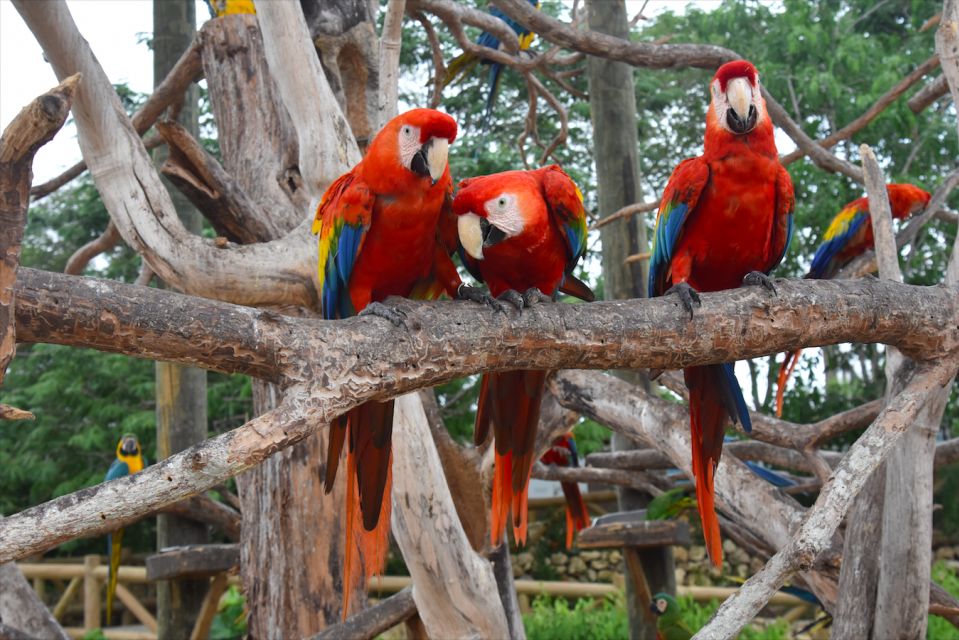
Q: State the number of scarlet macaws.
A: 5